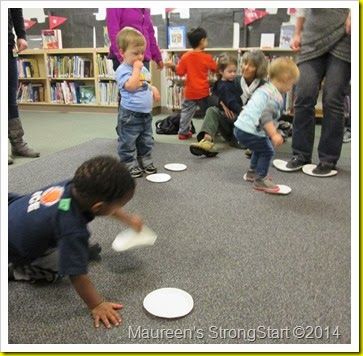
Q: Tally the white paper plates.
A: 7